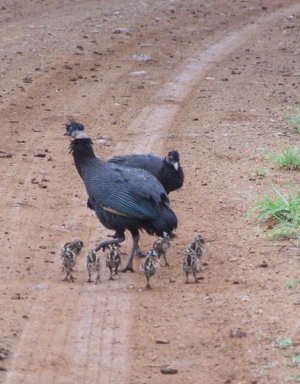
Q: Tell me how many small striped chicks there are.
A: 8